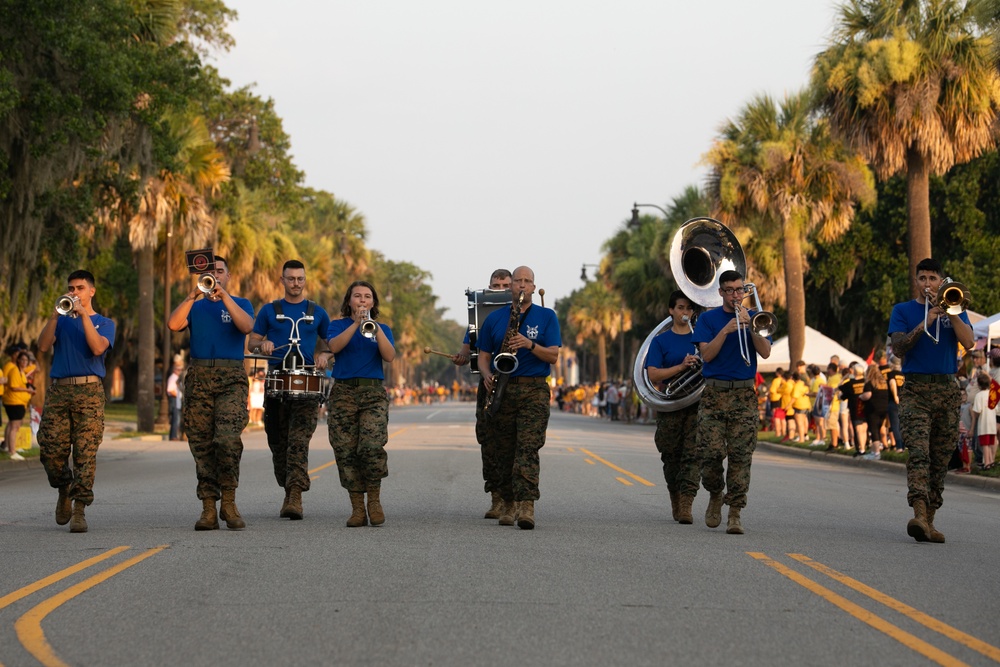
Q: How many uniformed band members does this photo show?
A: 9